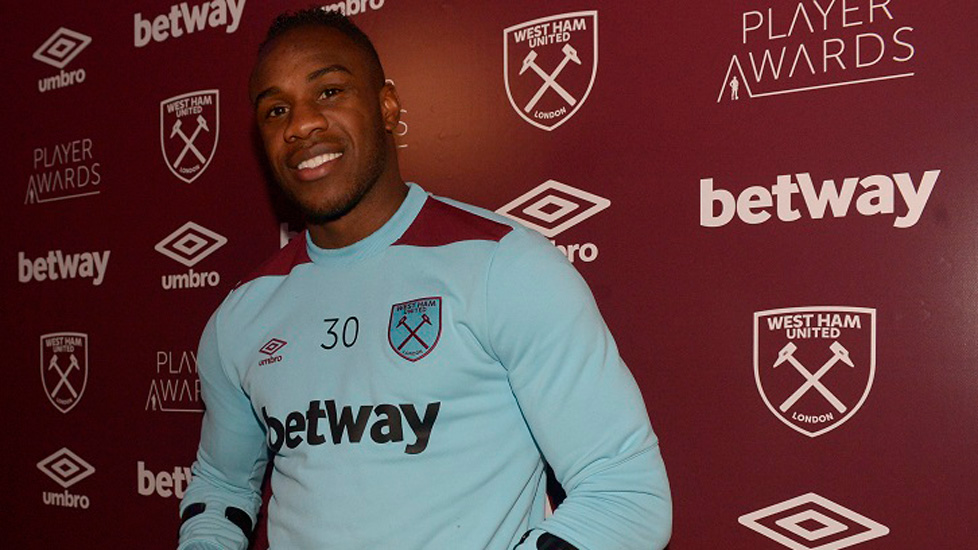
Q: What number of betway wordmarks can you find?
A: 5